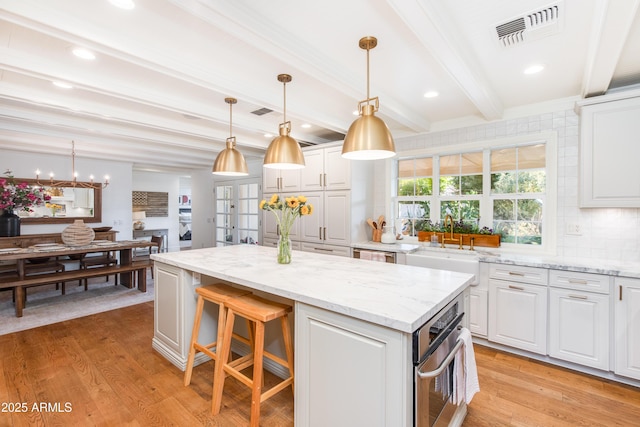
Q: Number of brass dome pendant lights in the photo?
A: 3